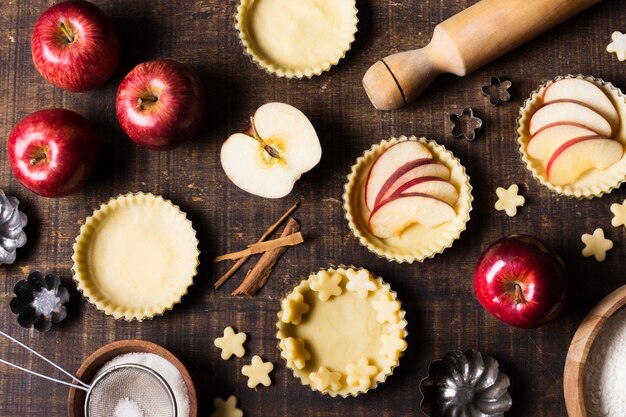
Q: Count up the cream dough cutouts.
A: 15